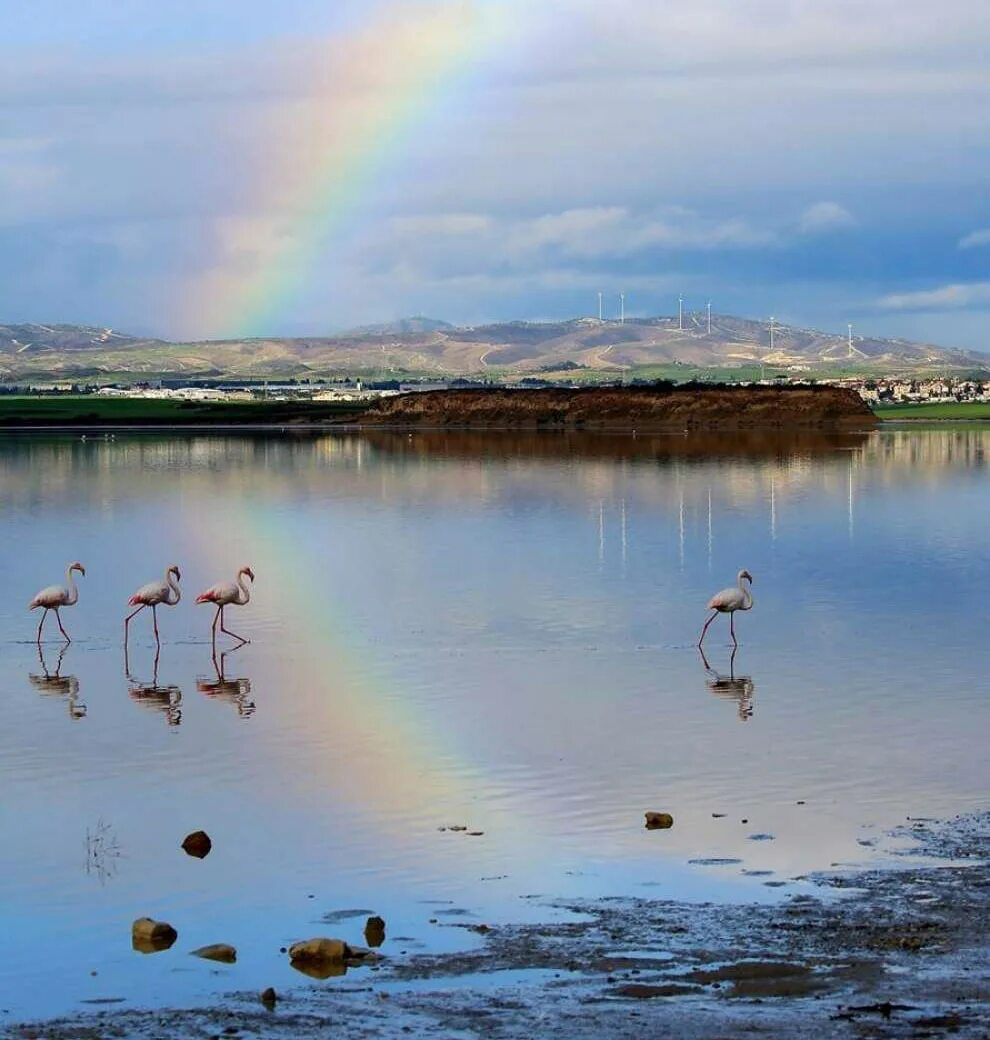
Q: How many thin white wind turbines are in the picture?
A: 6